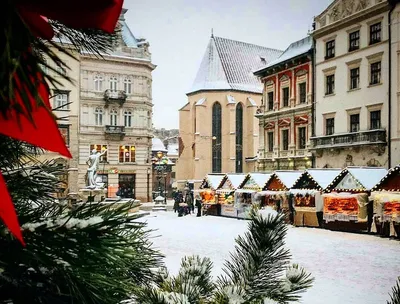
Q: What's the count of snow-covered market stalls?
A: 7